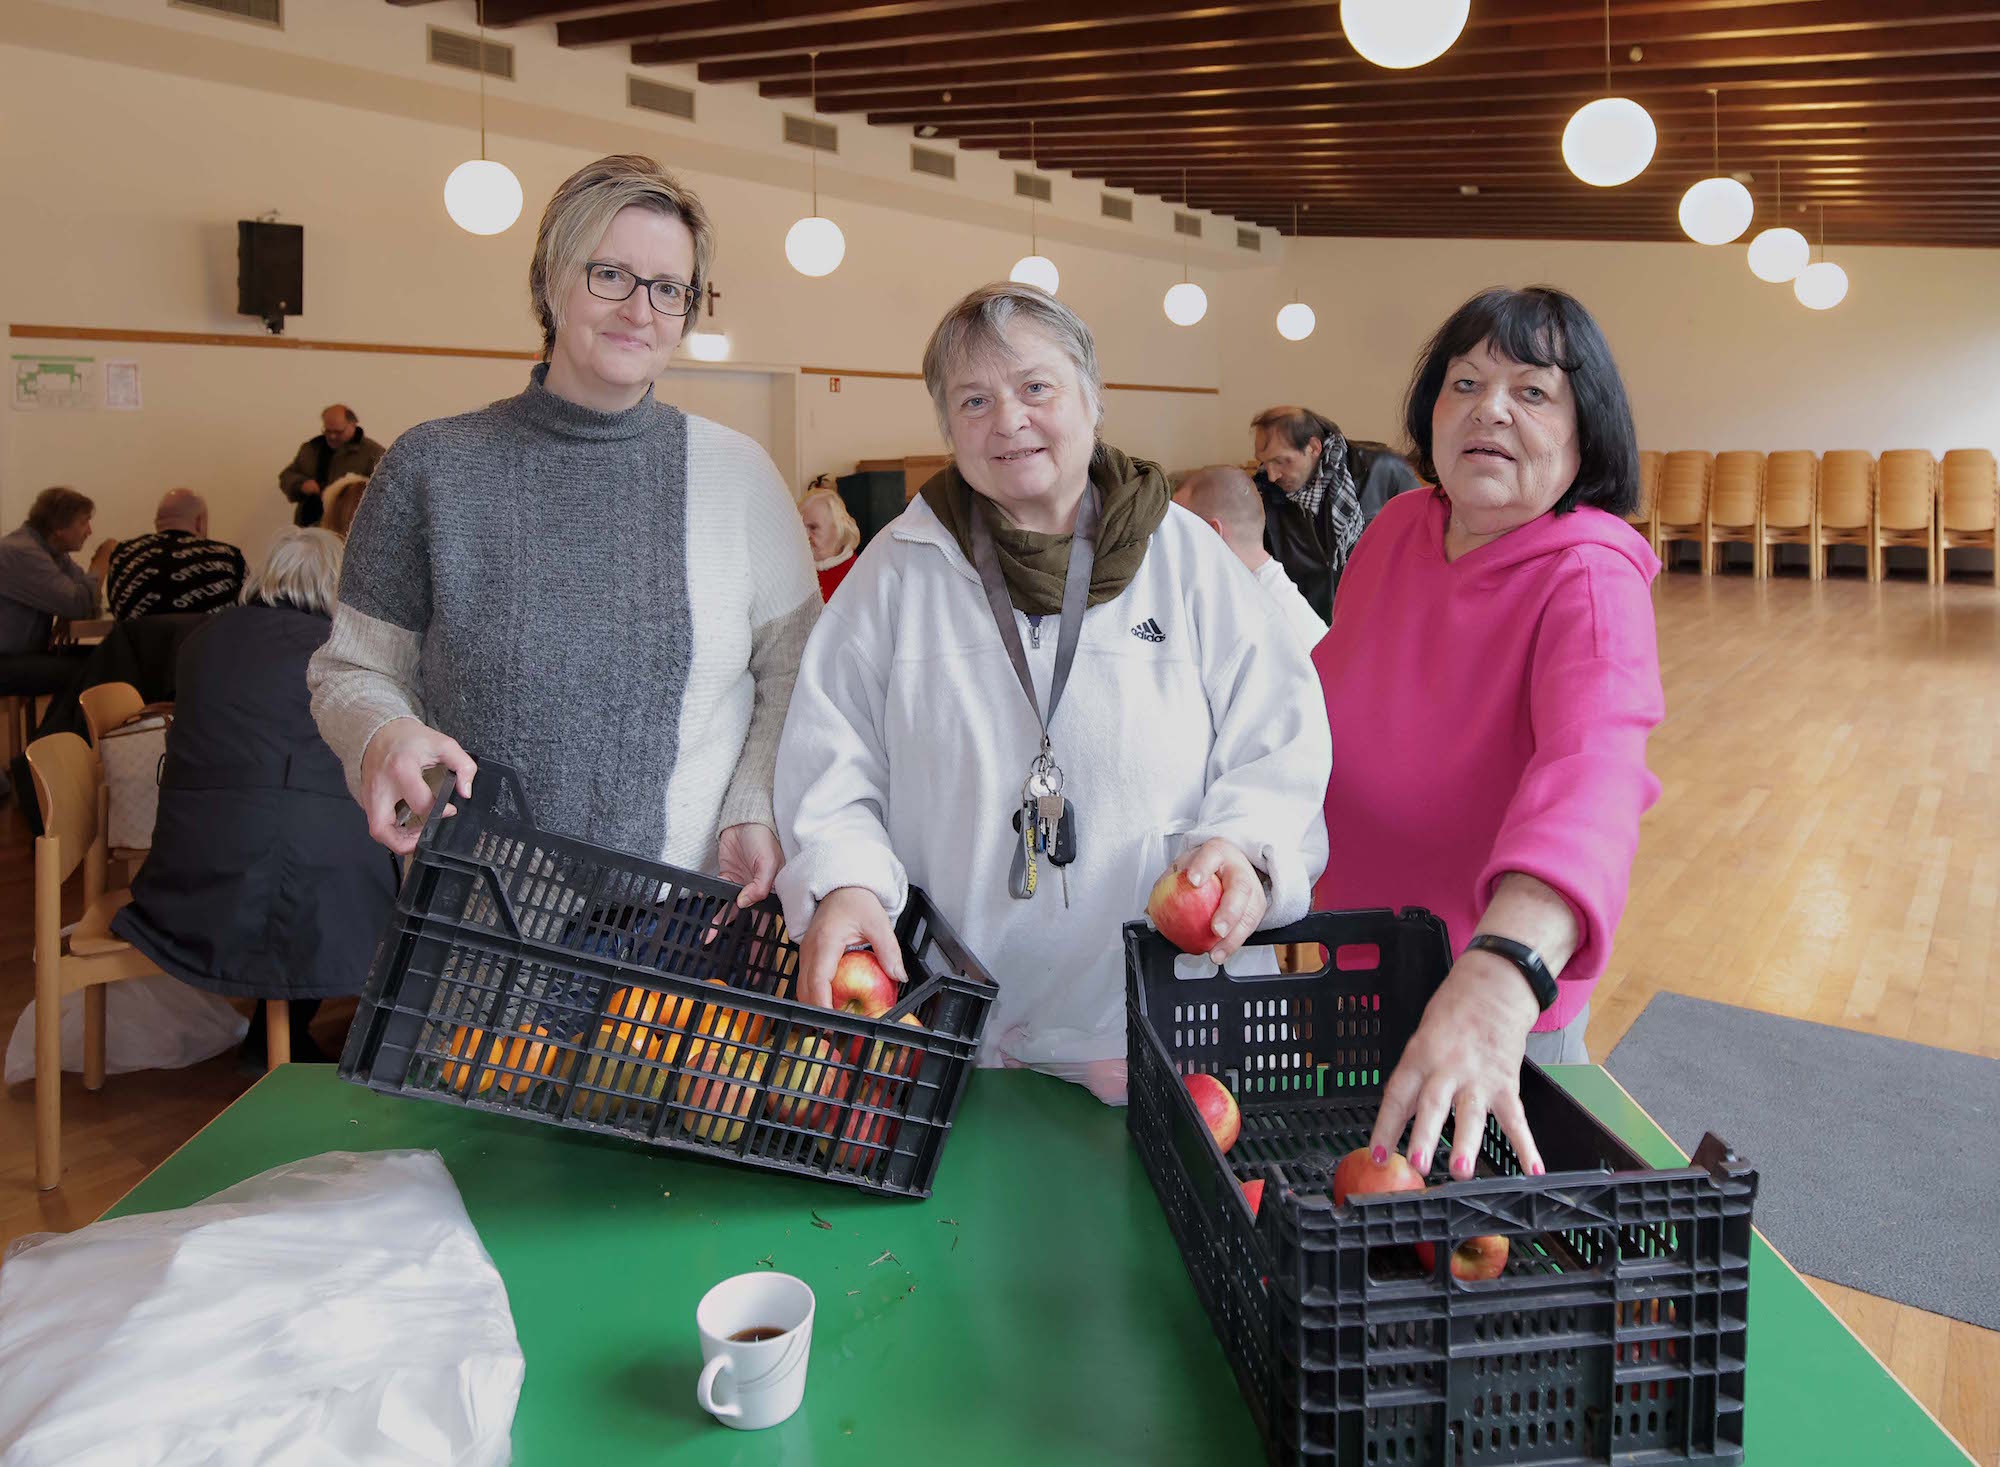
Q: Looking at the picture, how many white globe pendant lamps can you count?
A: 10